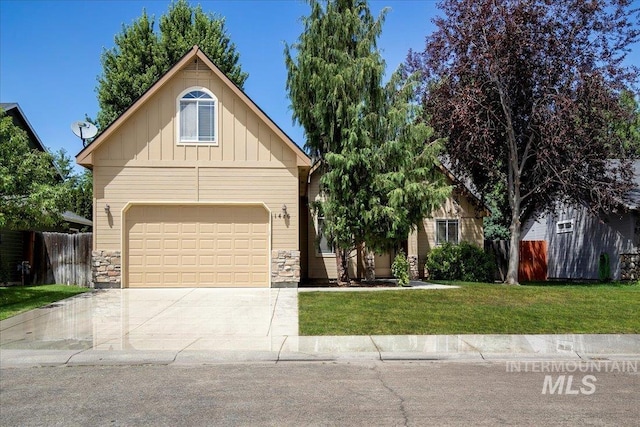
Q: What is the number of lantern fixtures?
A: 2